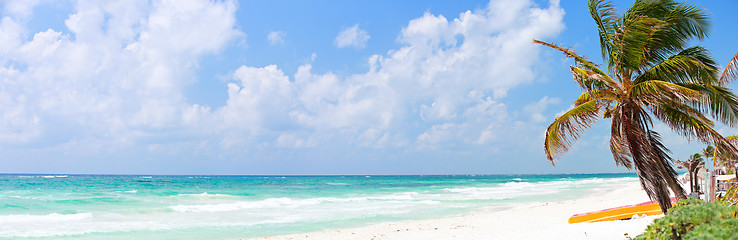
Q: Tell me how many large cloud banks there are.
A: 2